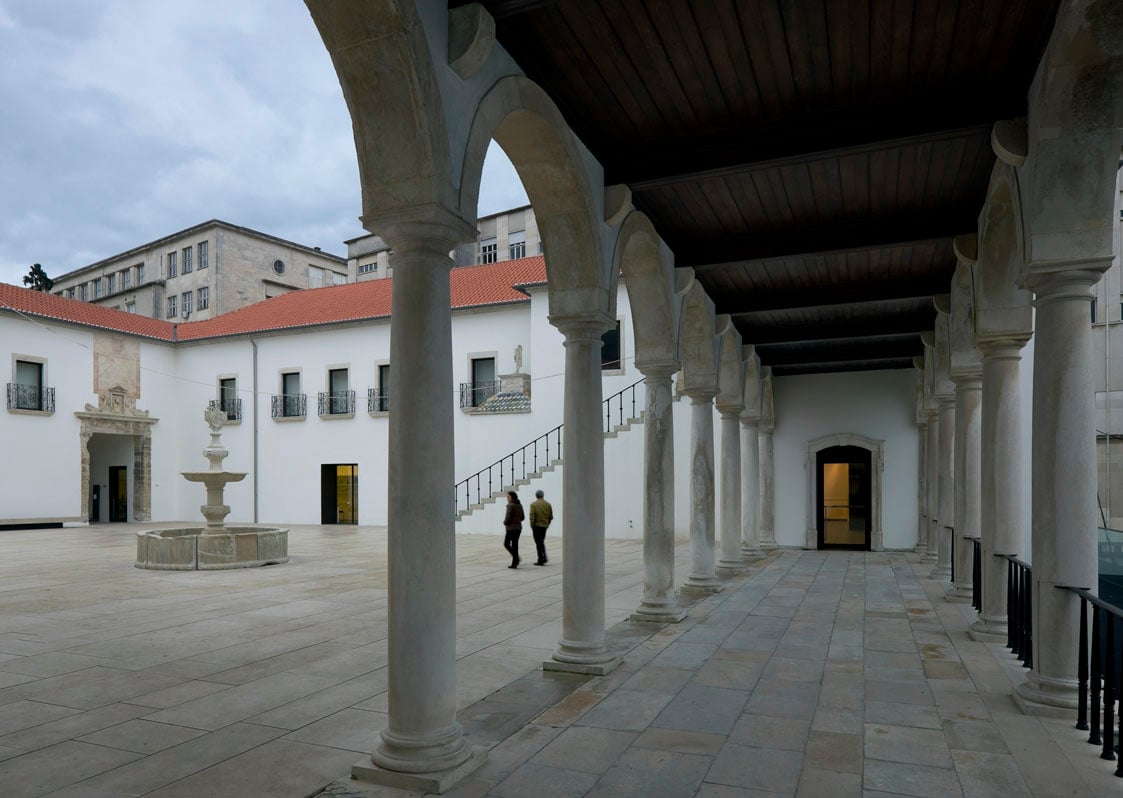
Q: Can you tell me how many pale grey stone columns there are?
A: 13